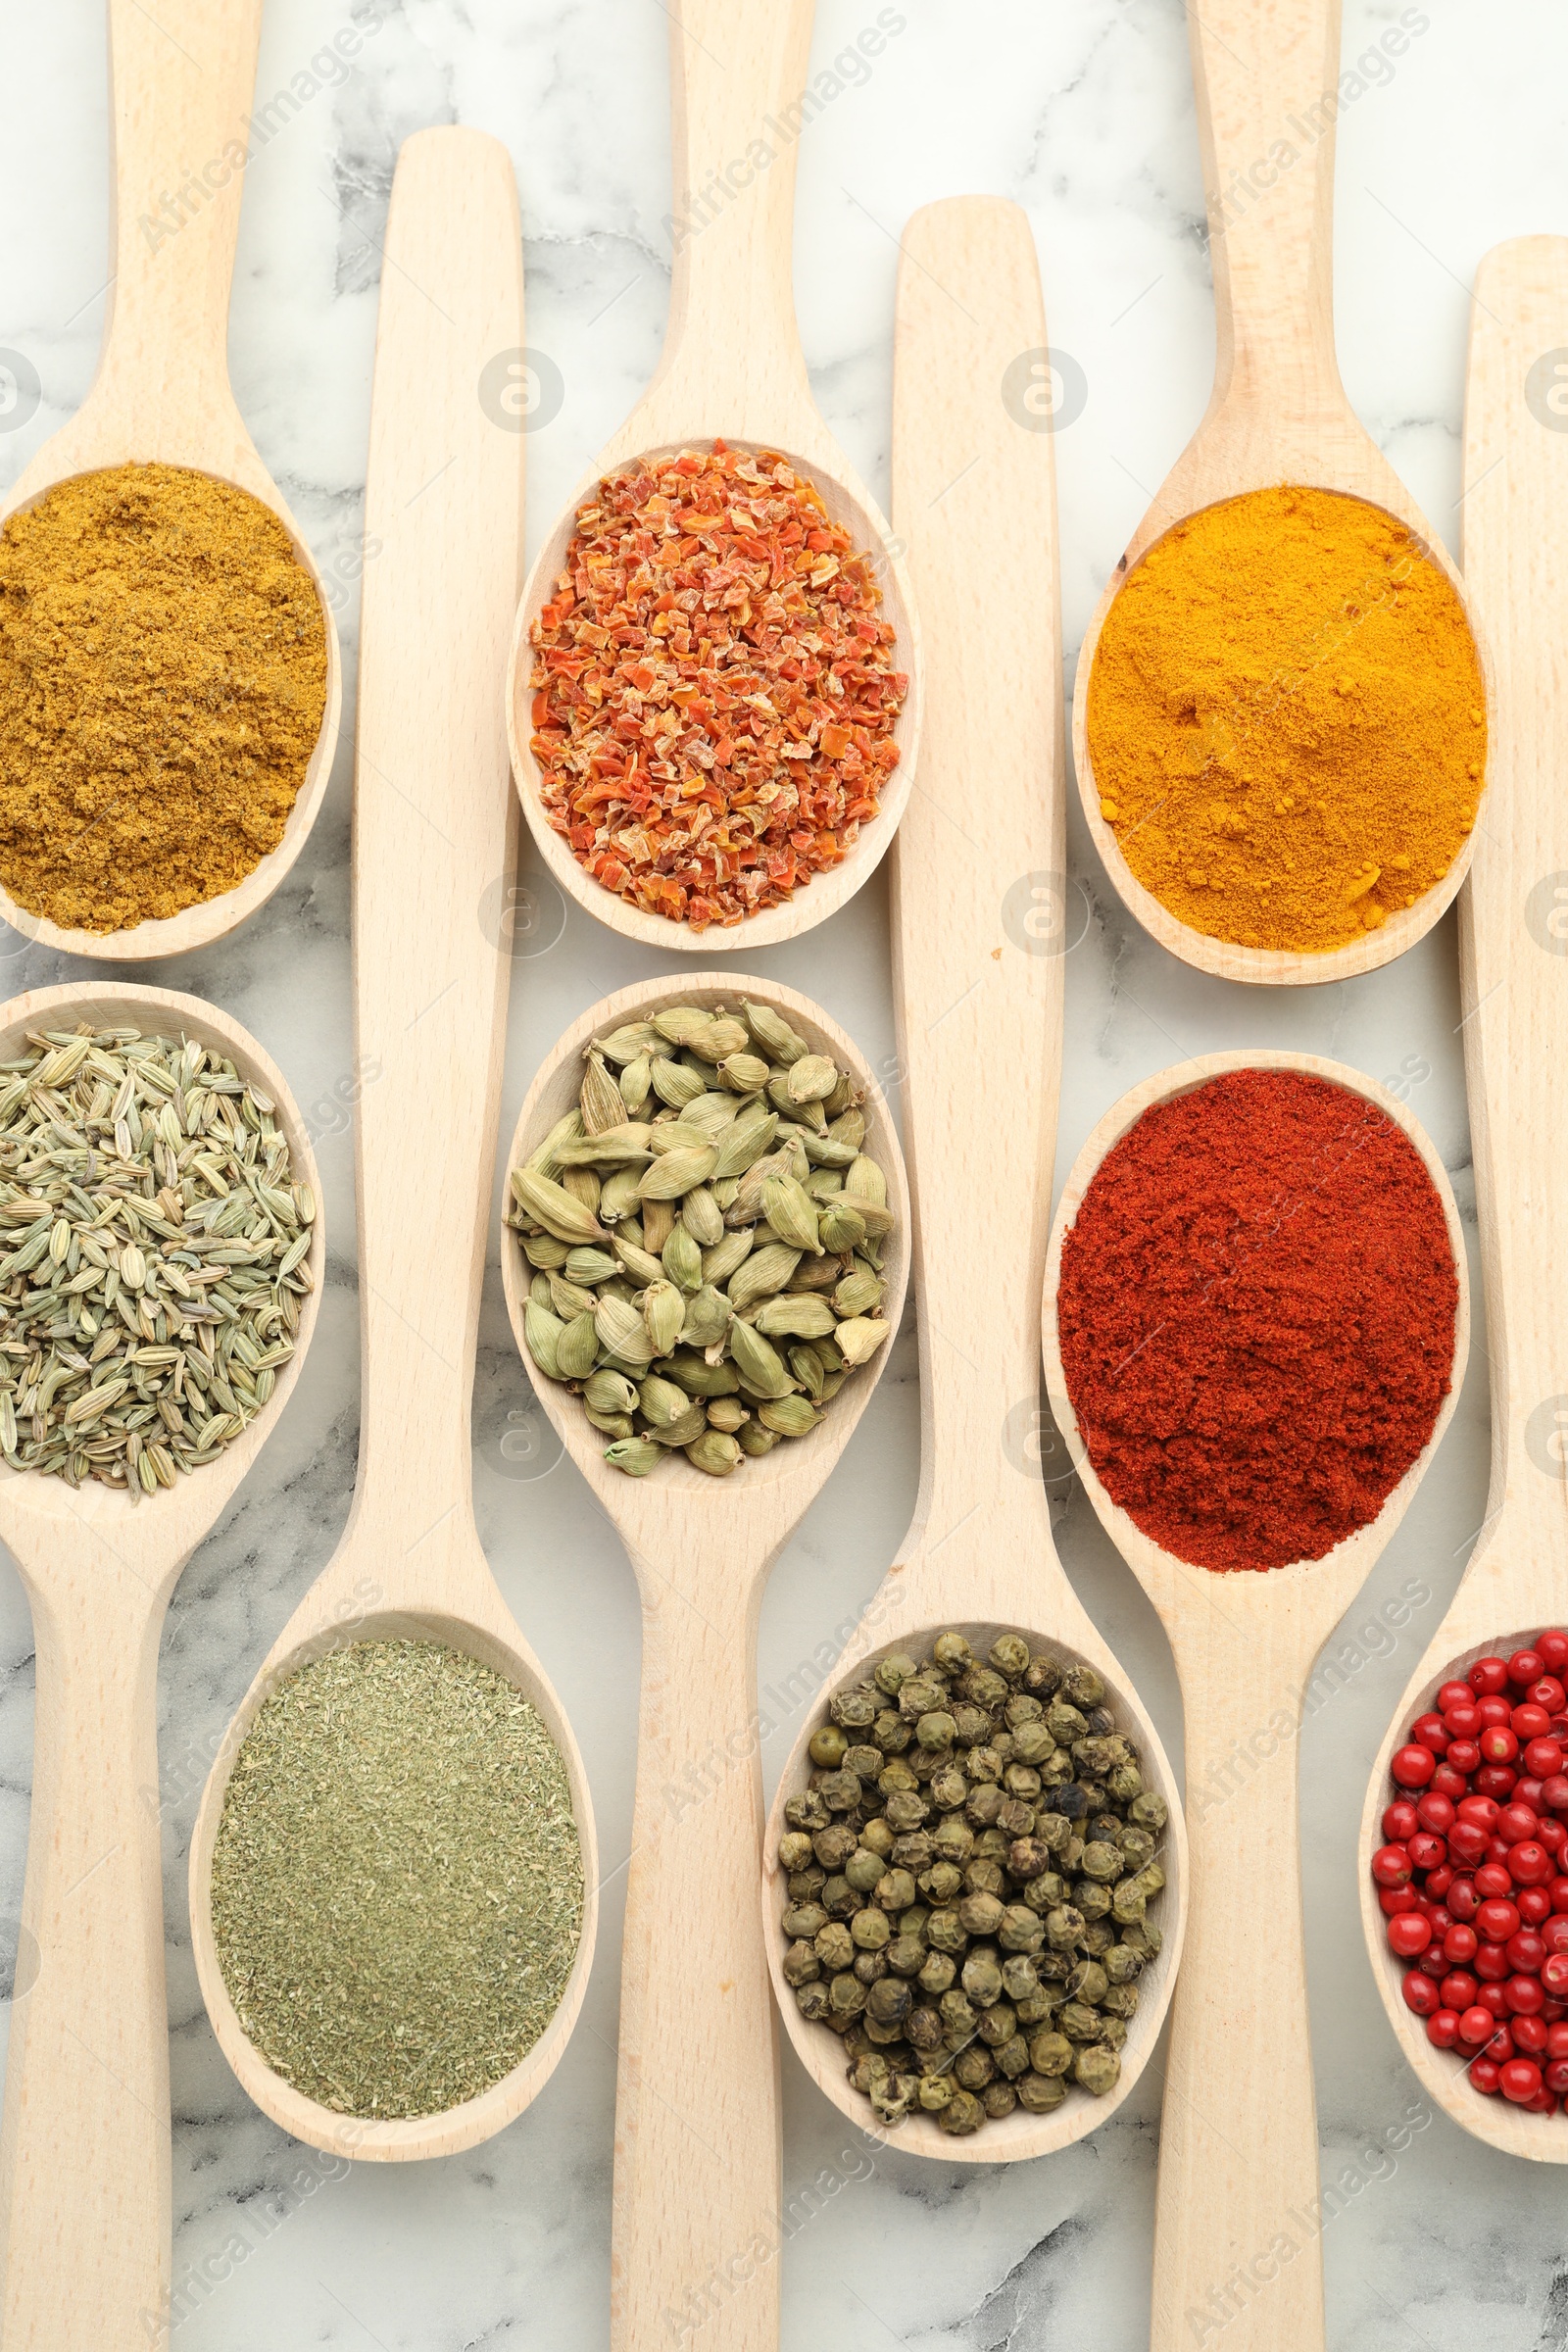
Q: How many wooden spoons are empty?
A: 0